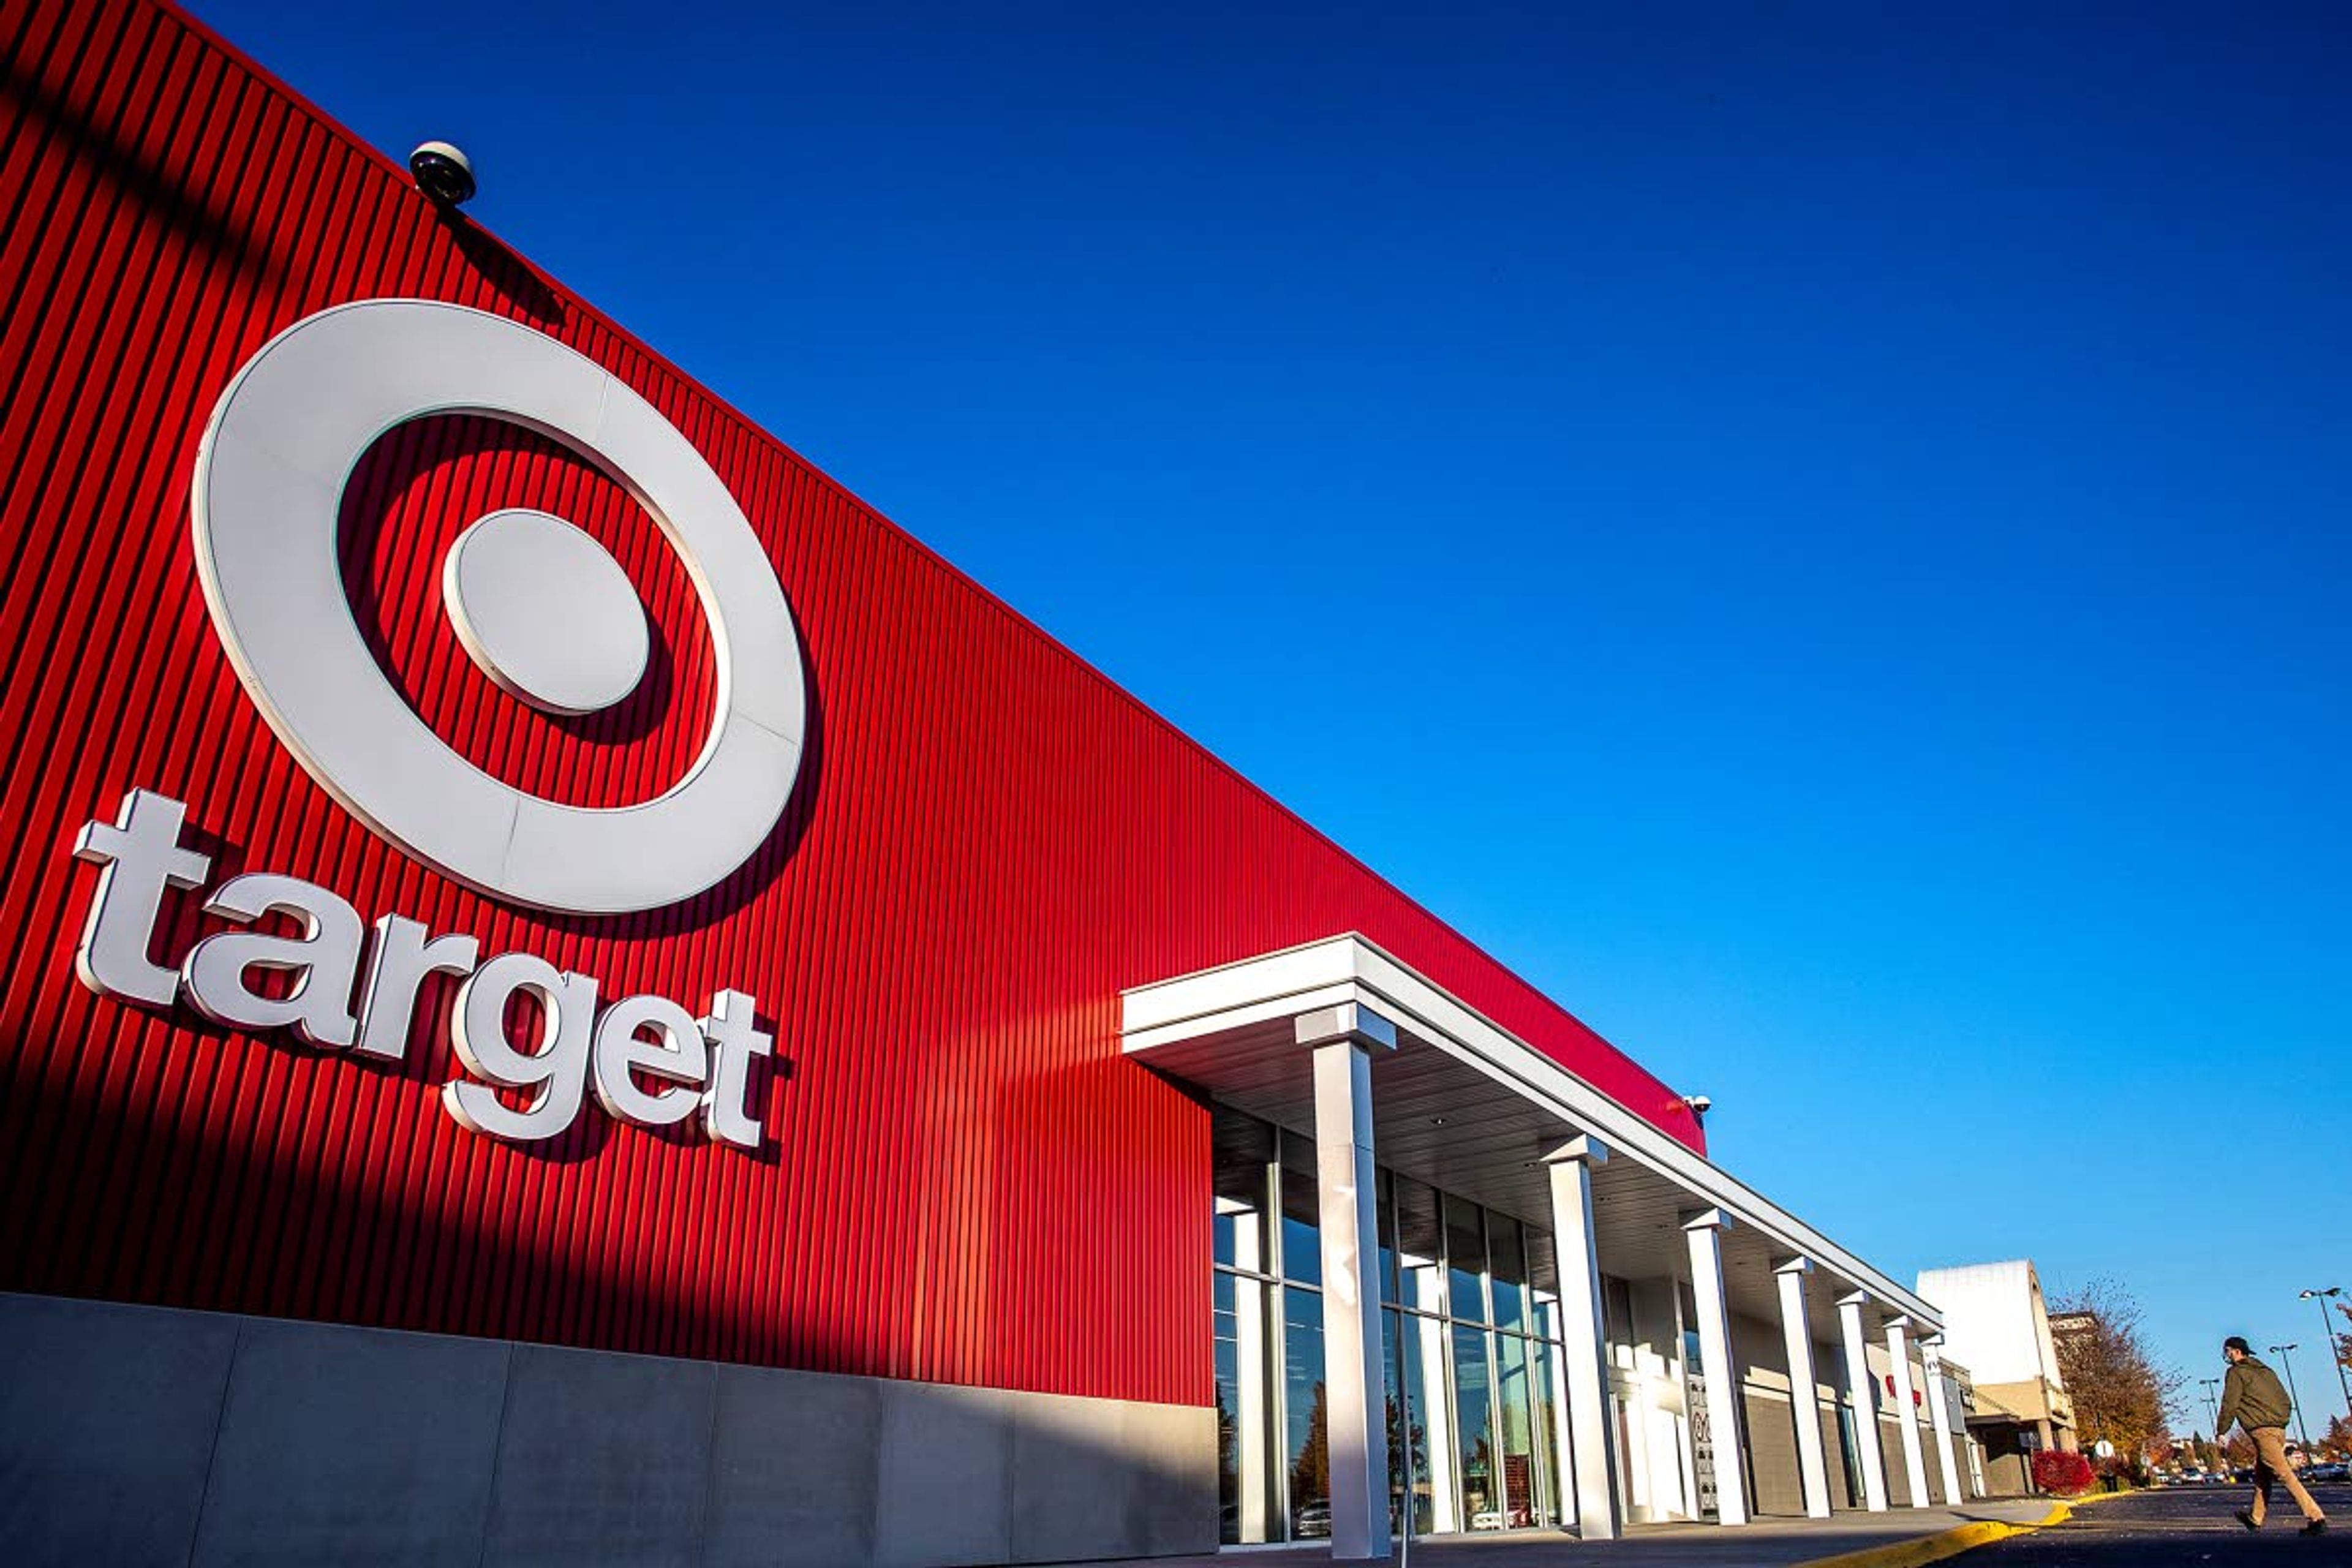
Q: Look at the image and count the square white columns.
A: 7